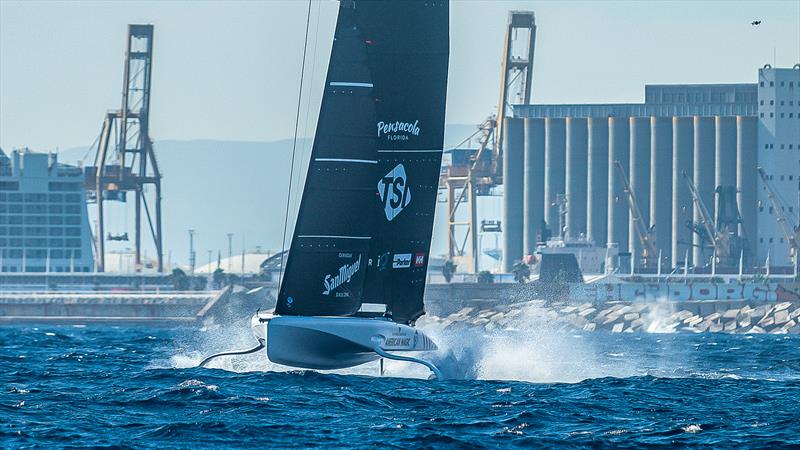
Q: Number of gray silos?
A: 12